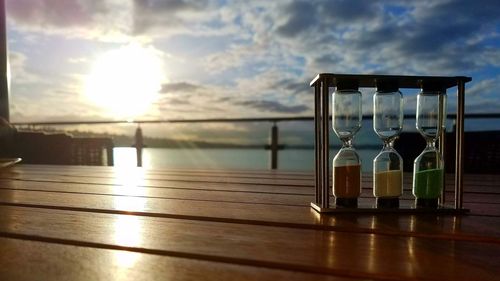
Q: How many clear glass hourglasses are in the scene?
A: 3